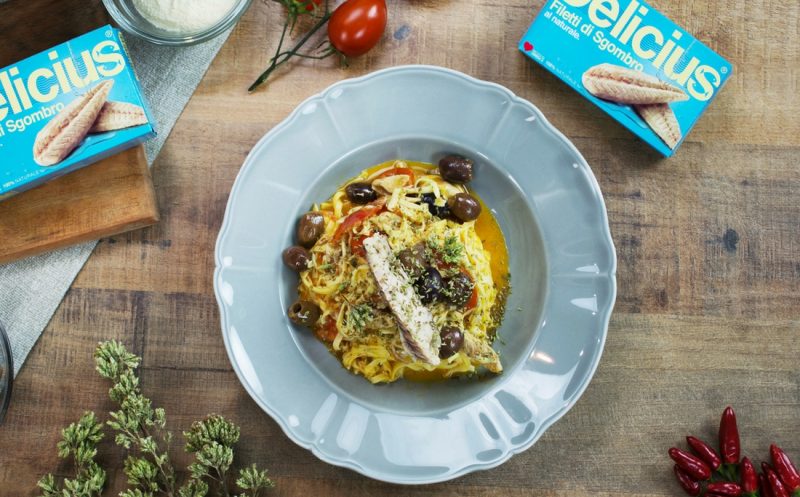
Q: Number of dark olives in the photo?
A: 11